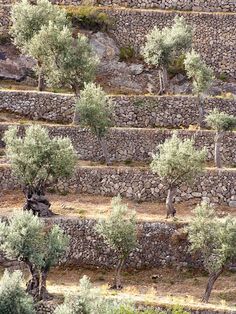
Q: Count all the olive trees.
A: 13